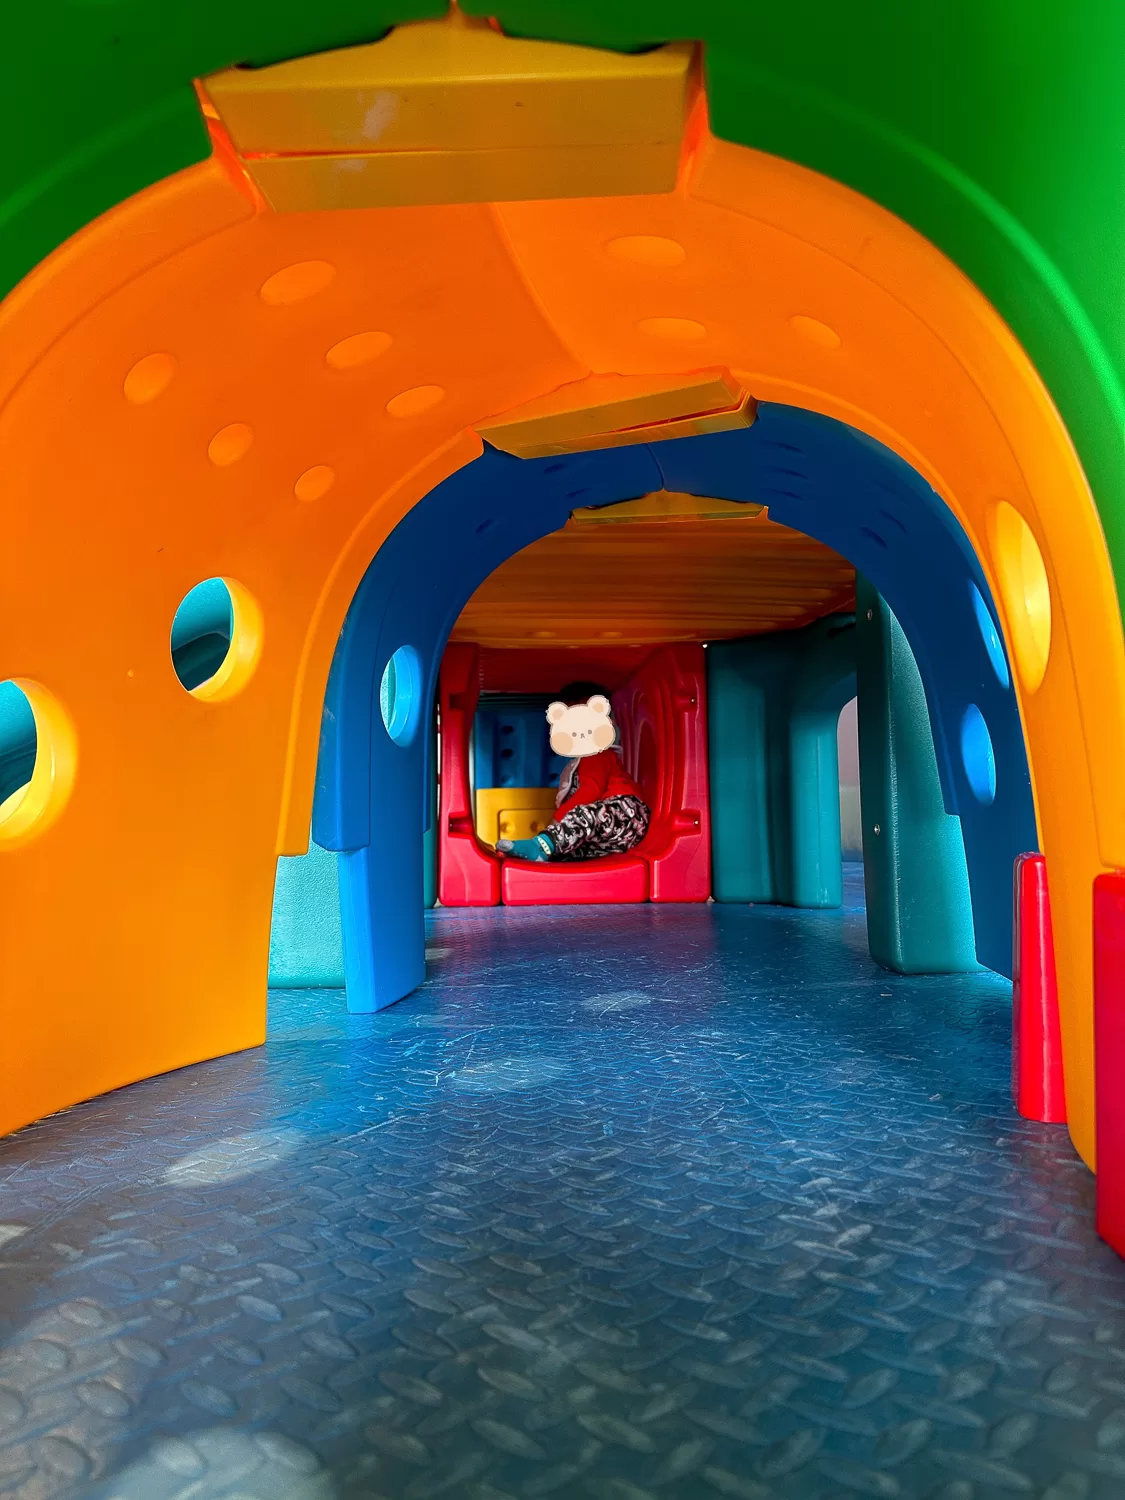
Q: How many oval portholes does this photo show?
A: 6